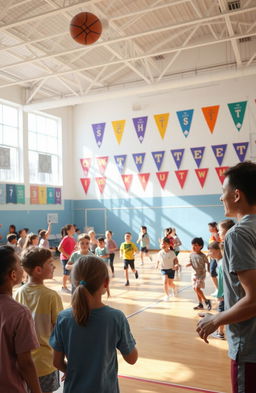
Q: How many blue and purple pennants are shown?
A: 10